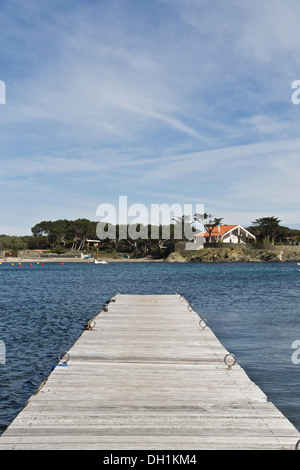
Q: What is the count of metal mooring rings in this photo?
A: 10